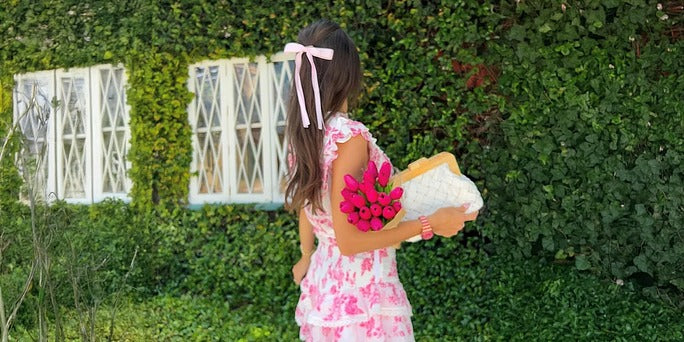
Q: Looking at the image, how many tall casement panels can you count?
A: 6